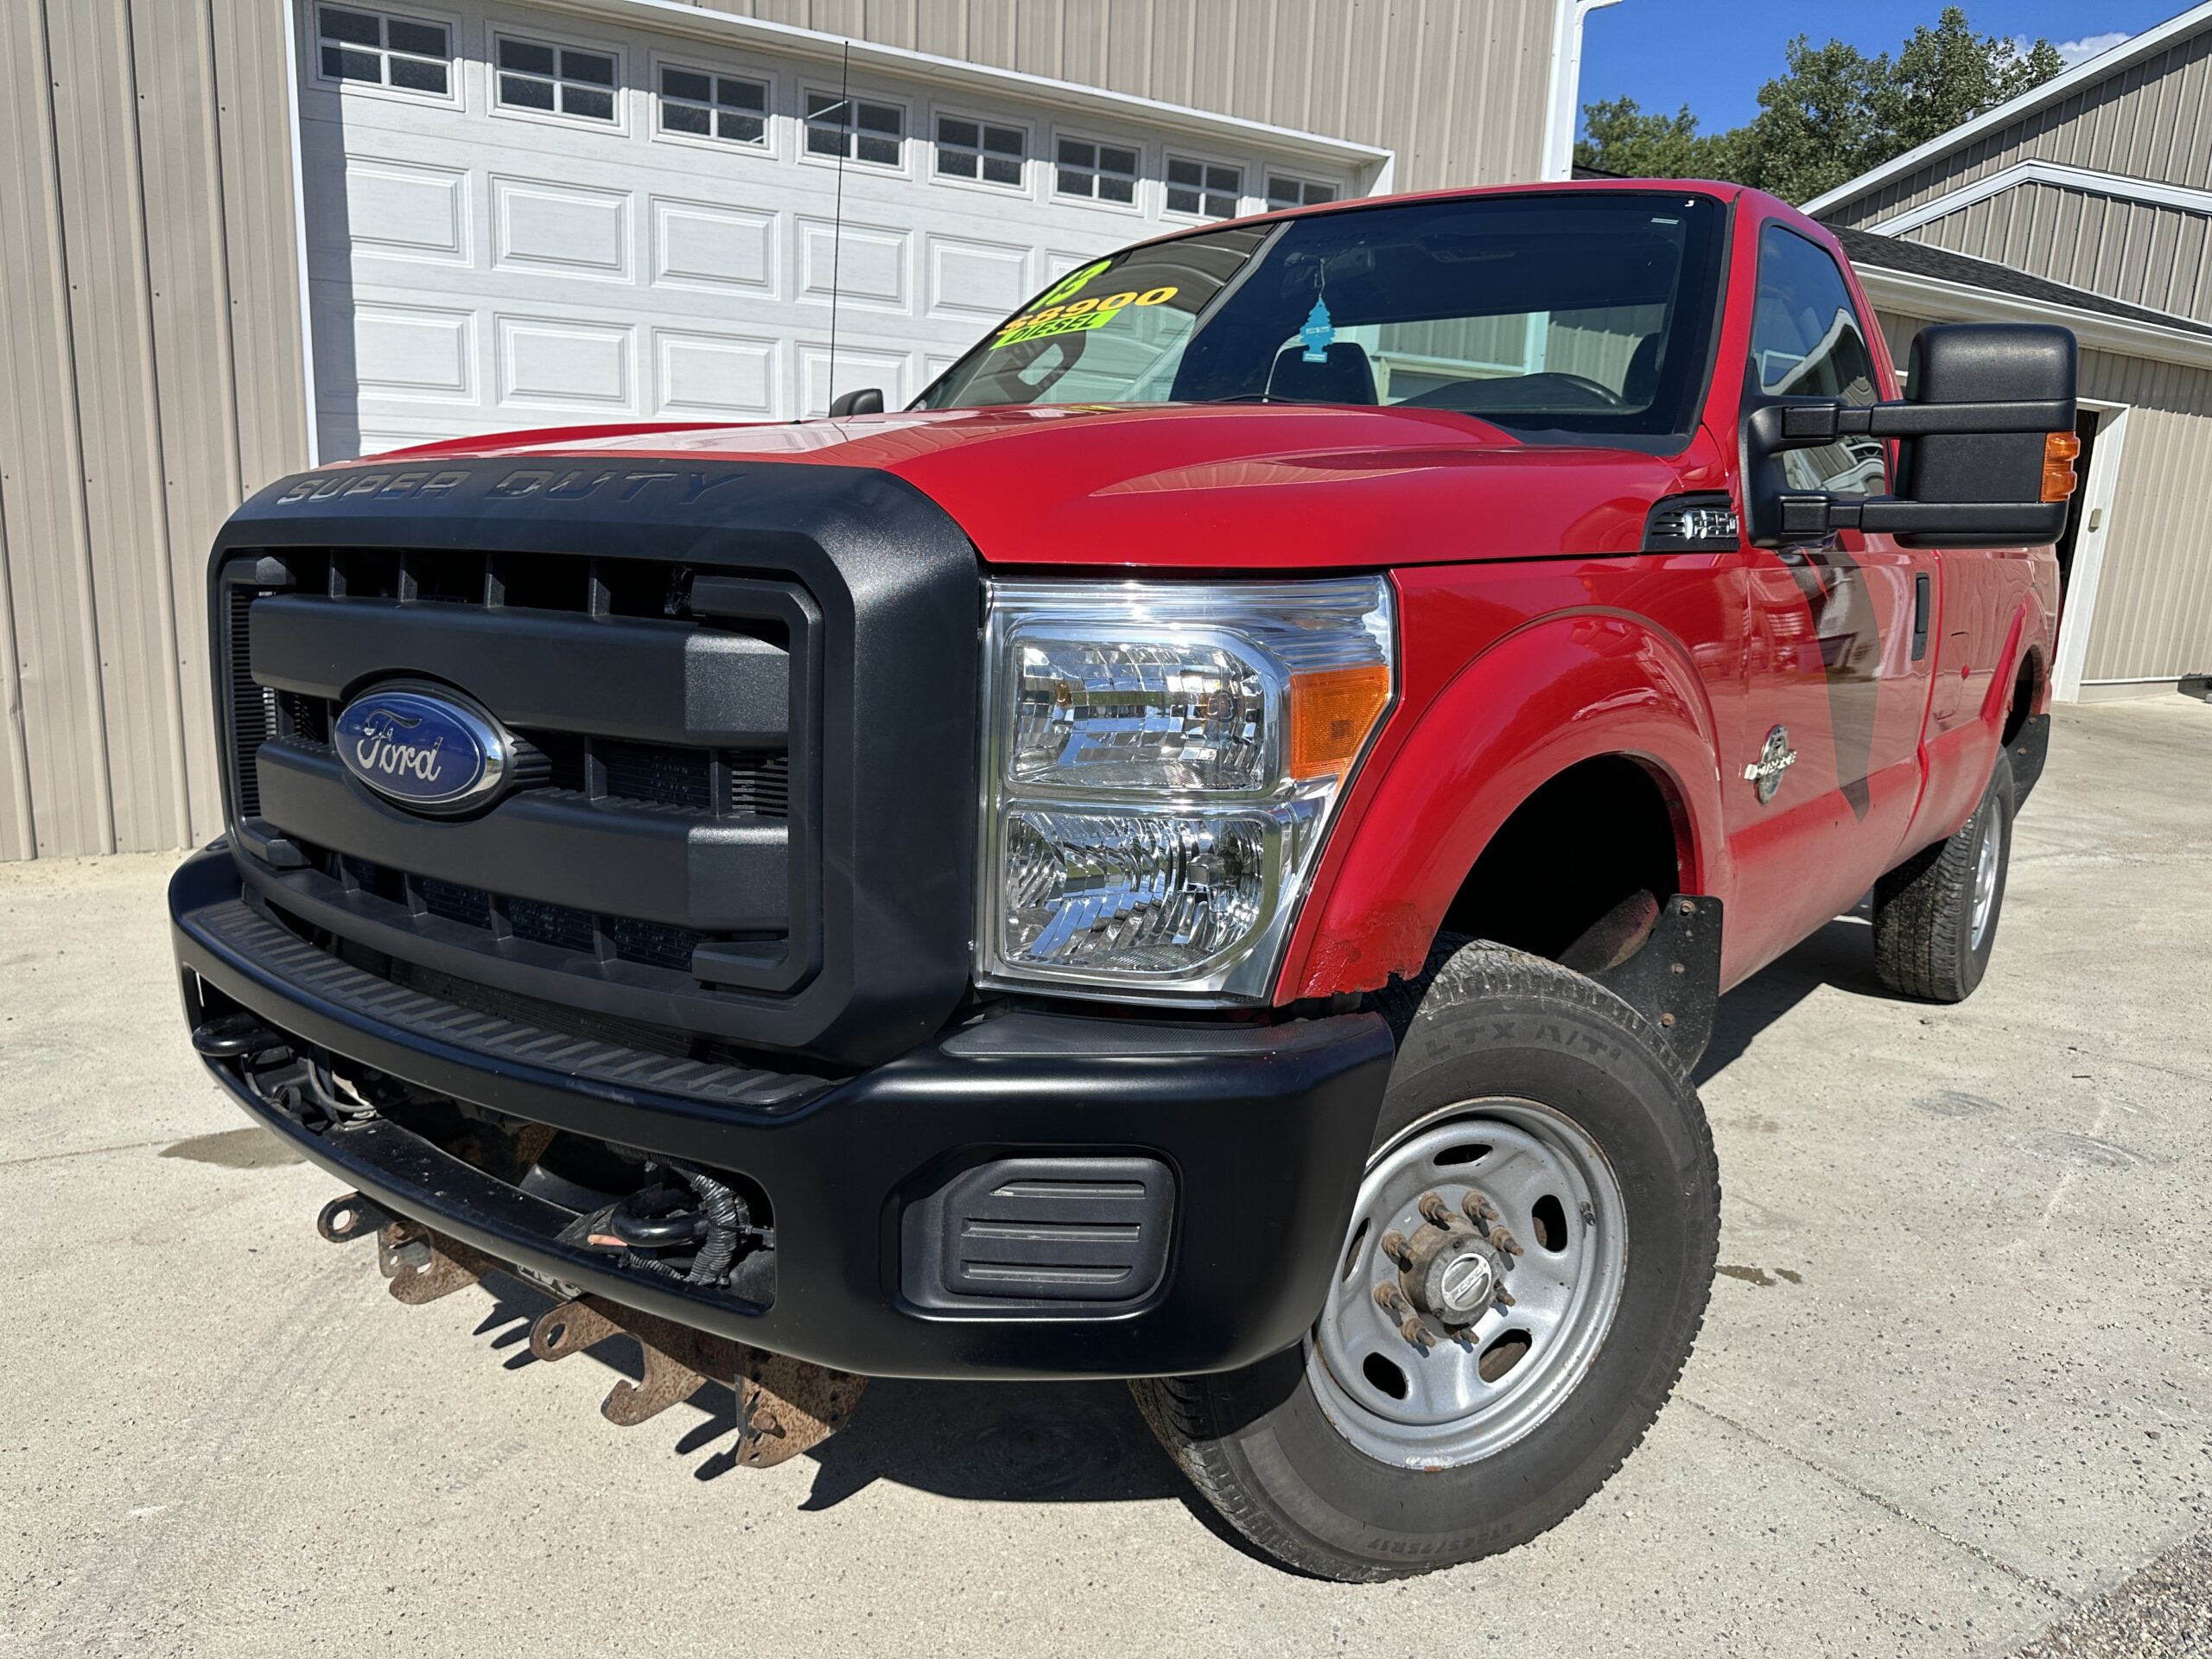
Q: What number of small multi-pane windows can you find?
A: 8